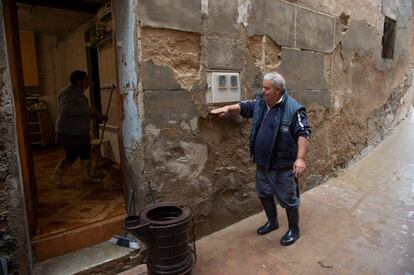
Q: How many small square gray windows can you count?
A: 2